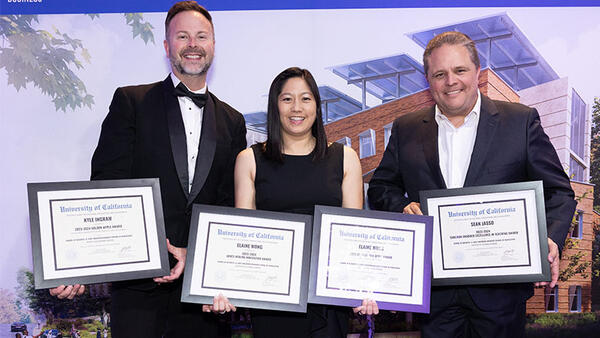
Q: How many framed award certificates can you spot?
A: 4